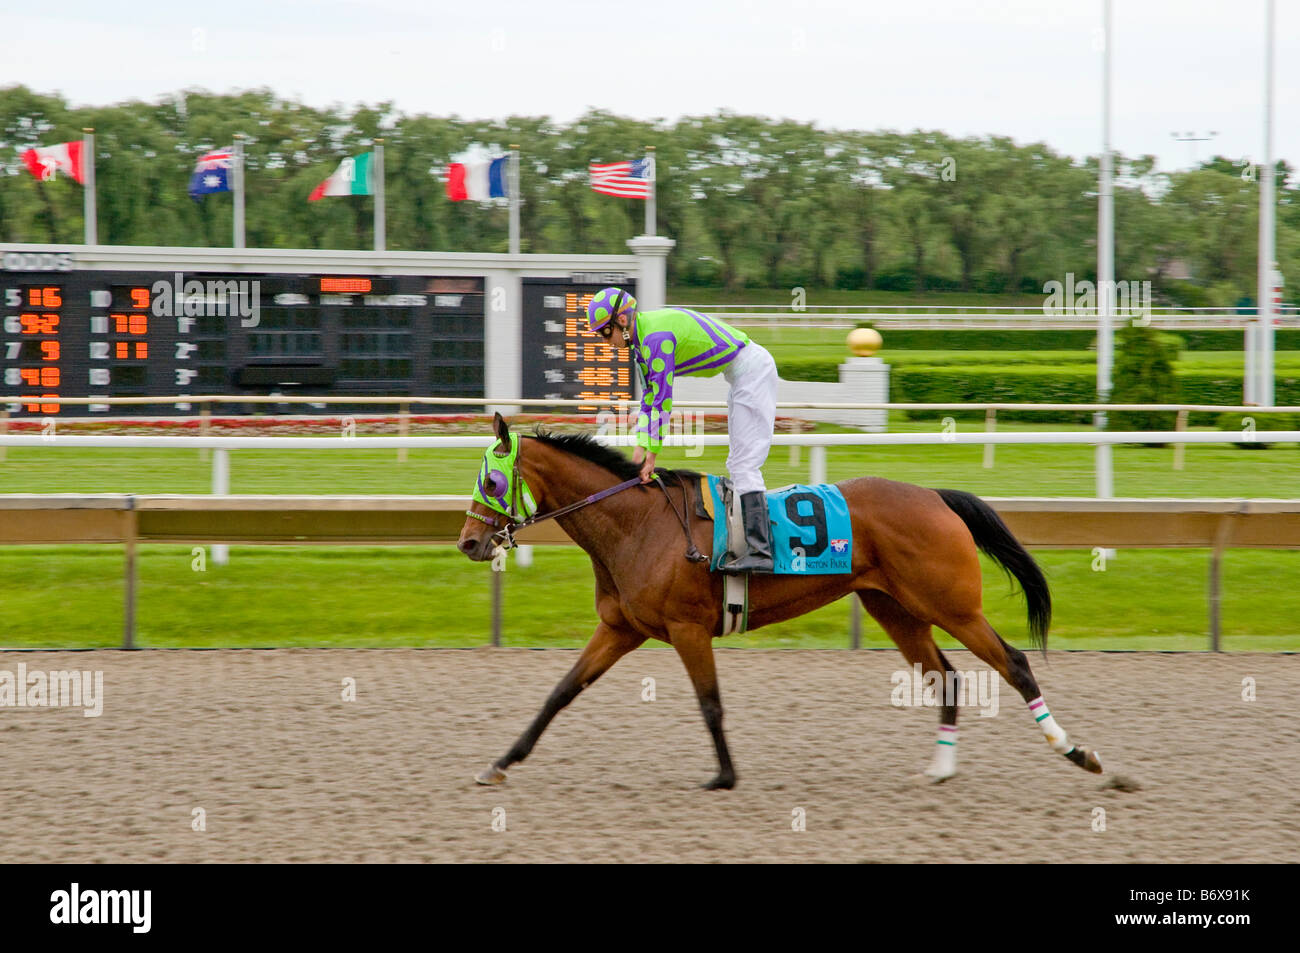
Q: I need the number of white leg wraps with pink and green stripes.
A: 2